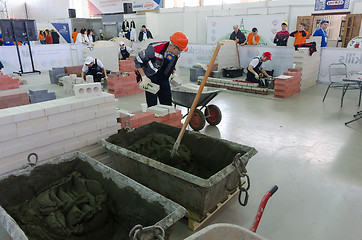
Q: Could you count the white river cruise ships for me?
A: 0